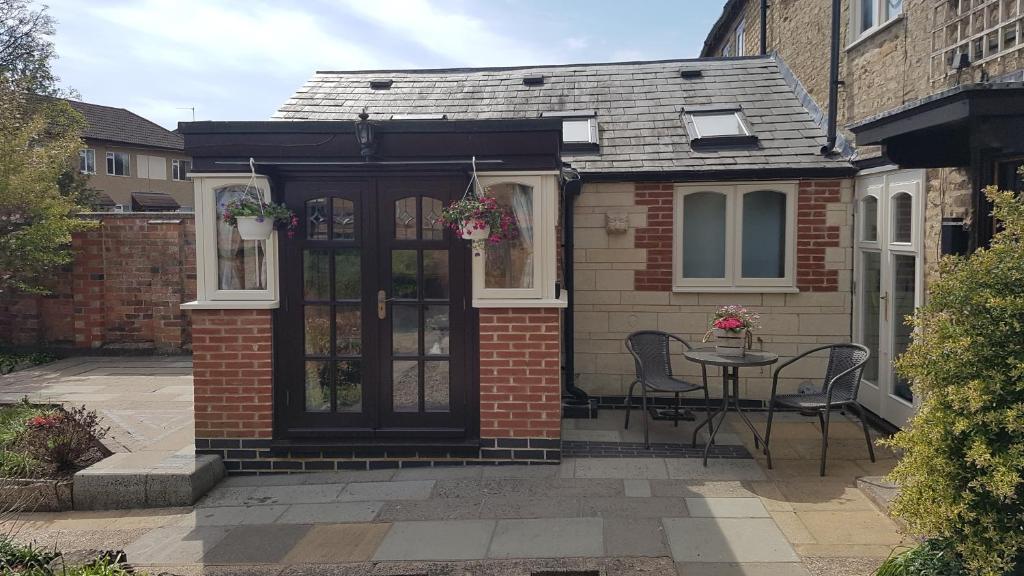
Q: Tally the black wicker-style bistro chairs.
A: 2